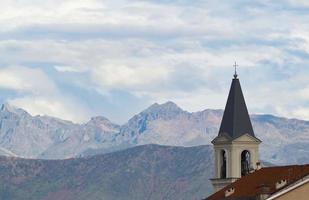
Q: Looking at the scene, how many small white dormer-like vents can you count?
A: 2